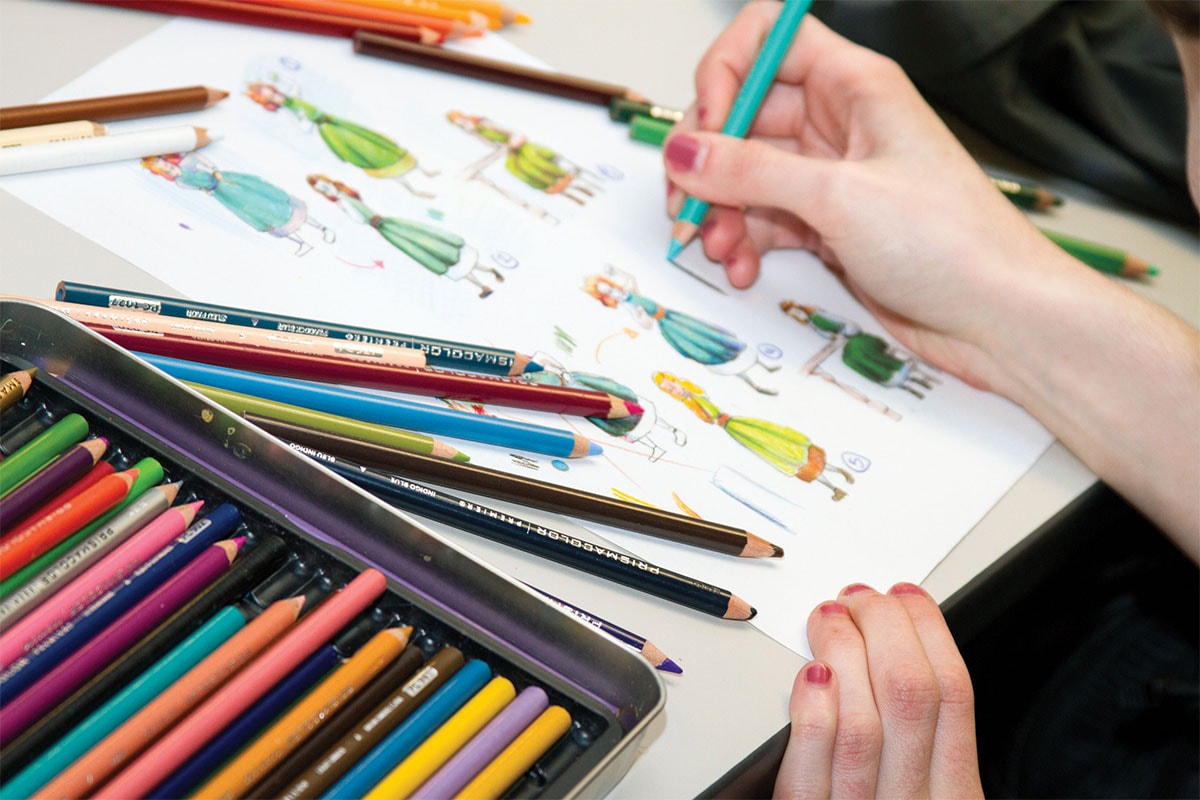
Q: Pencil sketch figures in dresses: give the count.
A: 8